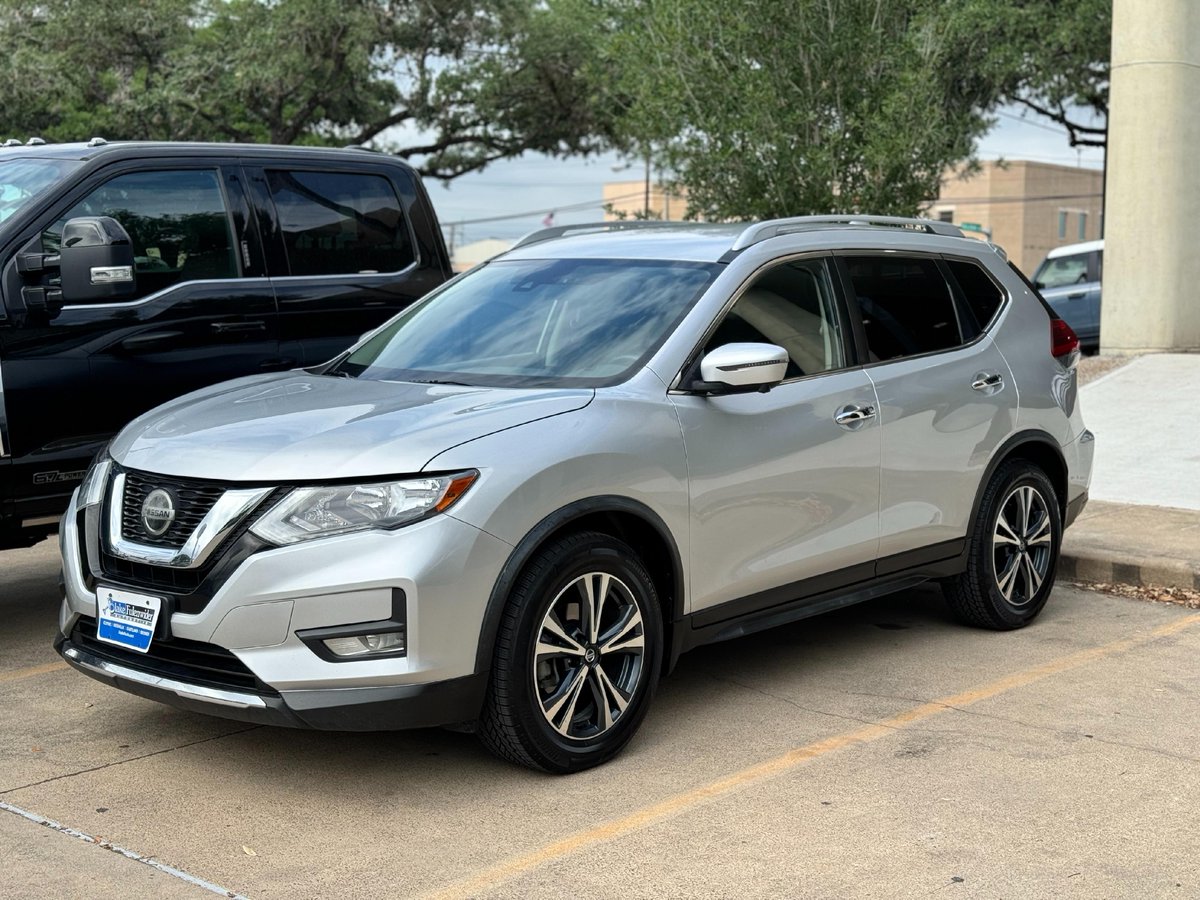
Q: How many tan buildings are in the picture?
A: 2